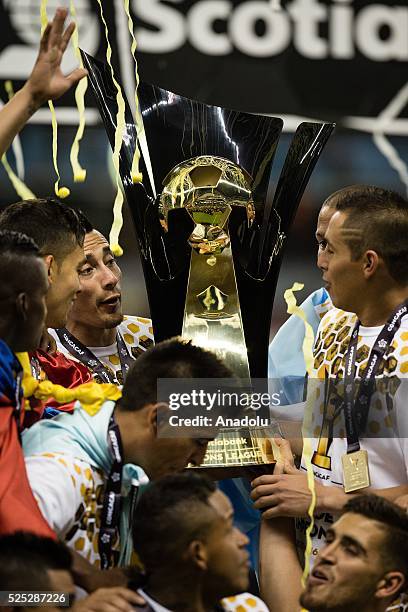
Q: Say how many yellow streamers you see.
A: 6